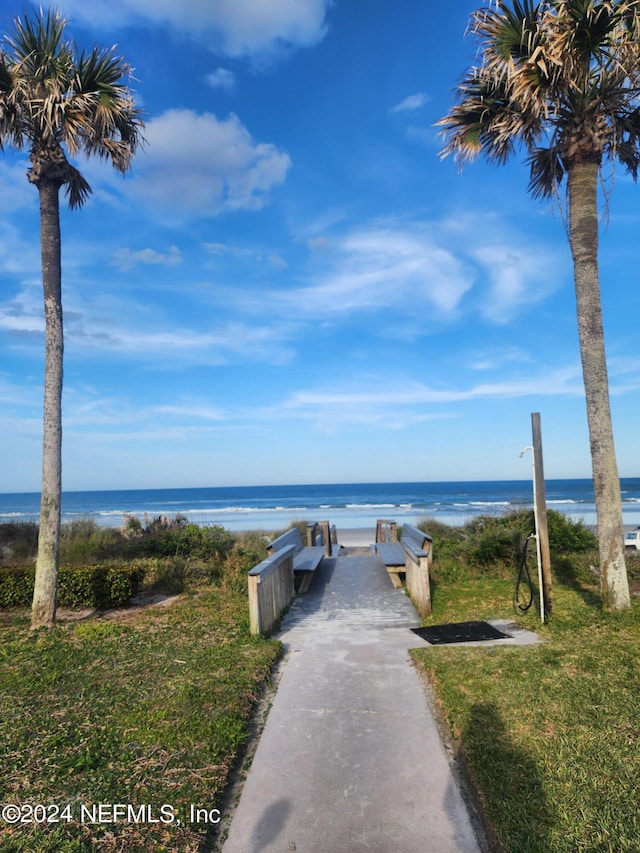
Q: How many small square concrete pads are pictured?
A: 1